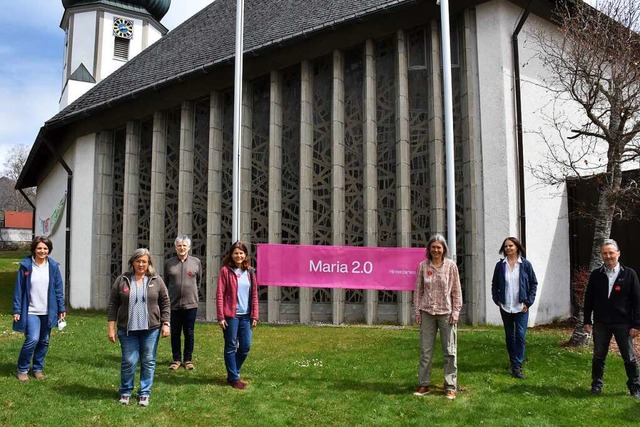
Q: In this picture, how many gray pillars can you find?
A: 13